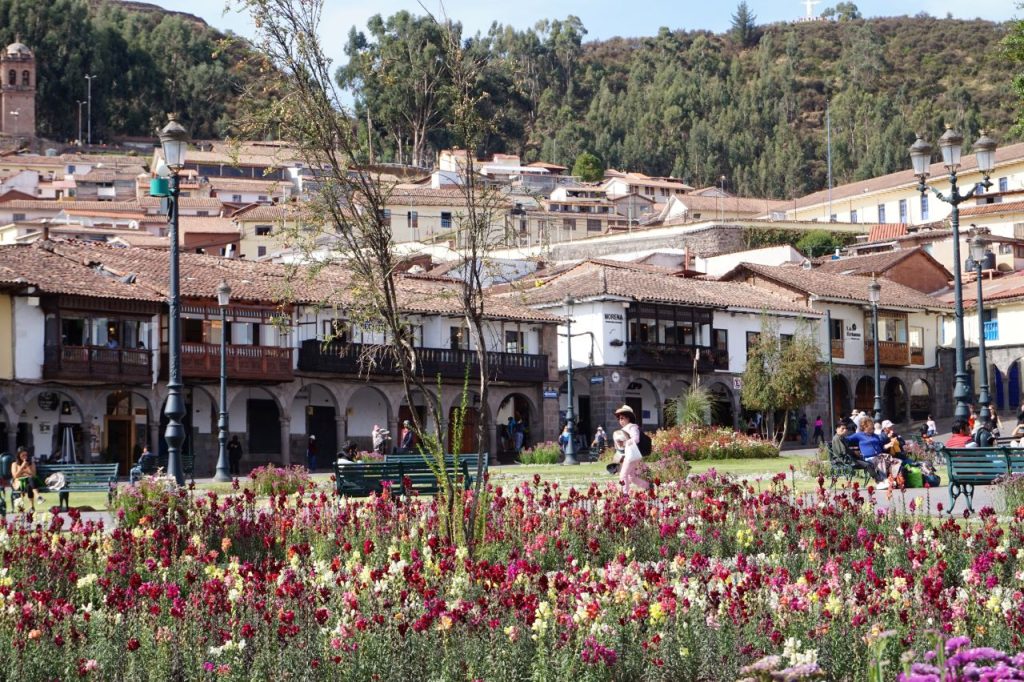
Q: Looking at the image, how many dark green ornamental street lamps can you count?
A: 6